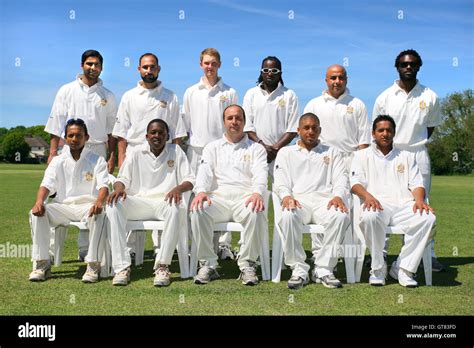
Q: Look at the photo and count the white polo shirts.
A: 11